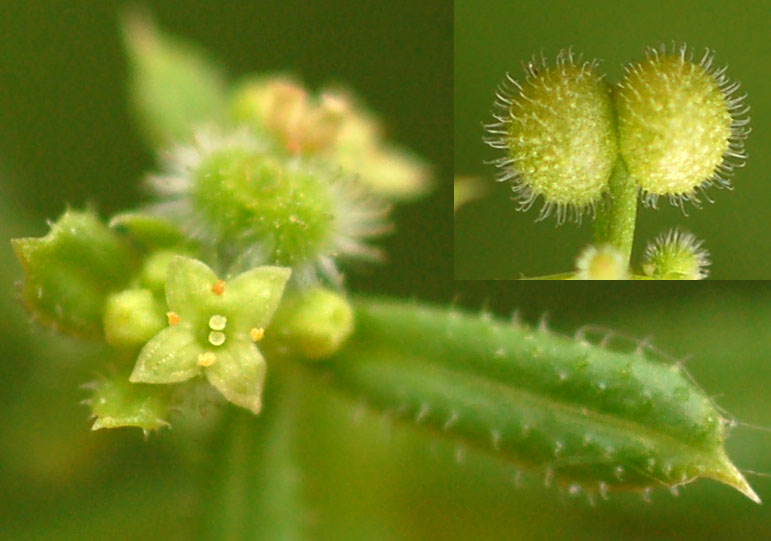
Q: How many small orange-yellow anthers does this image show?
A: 4